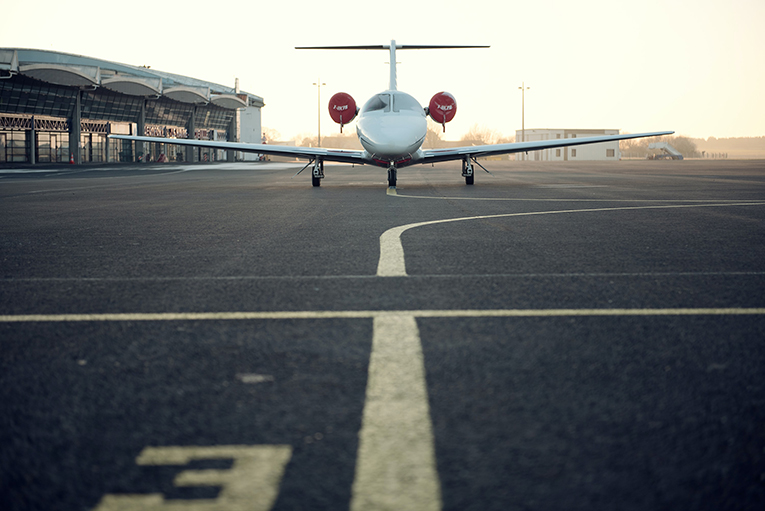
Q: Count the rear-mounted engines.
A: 2